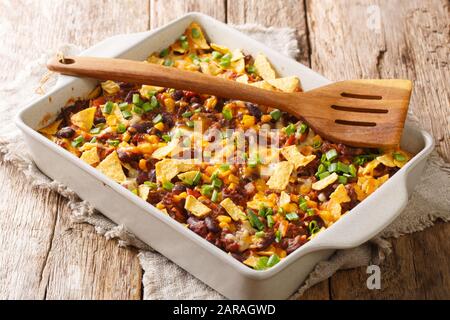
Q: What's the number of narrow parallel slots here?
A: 3